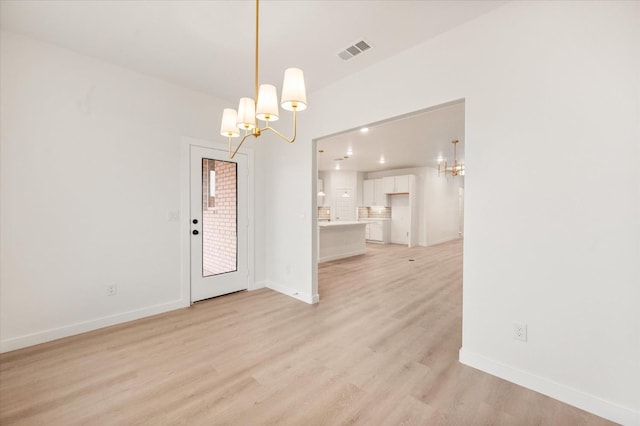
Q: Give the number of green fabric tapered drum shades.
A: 0